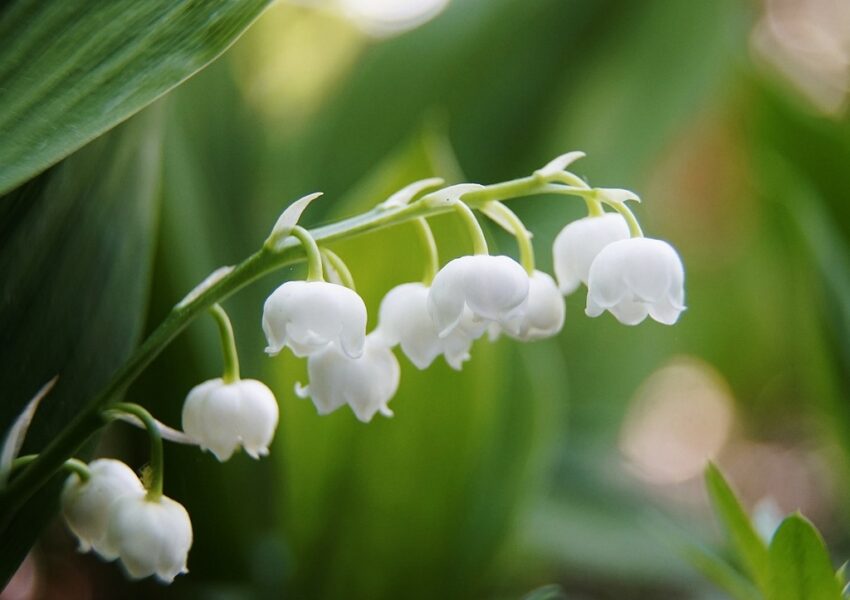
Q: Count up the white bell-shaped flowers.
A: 10